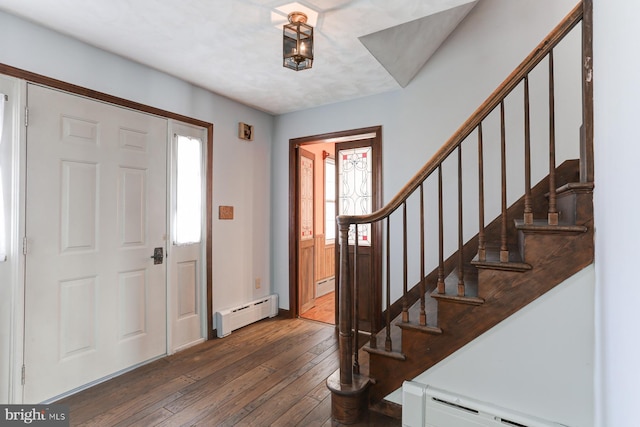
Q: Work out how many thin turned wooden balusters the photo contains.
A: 11